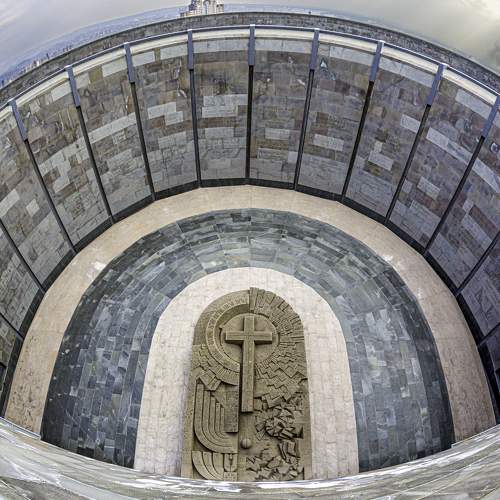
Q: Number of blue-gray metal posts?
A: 9